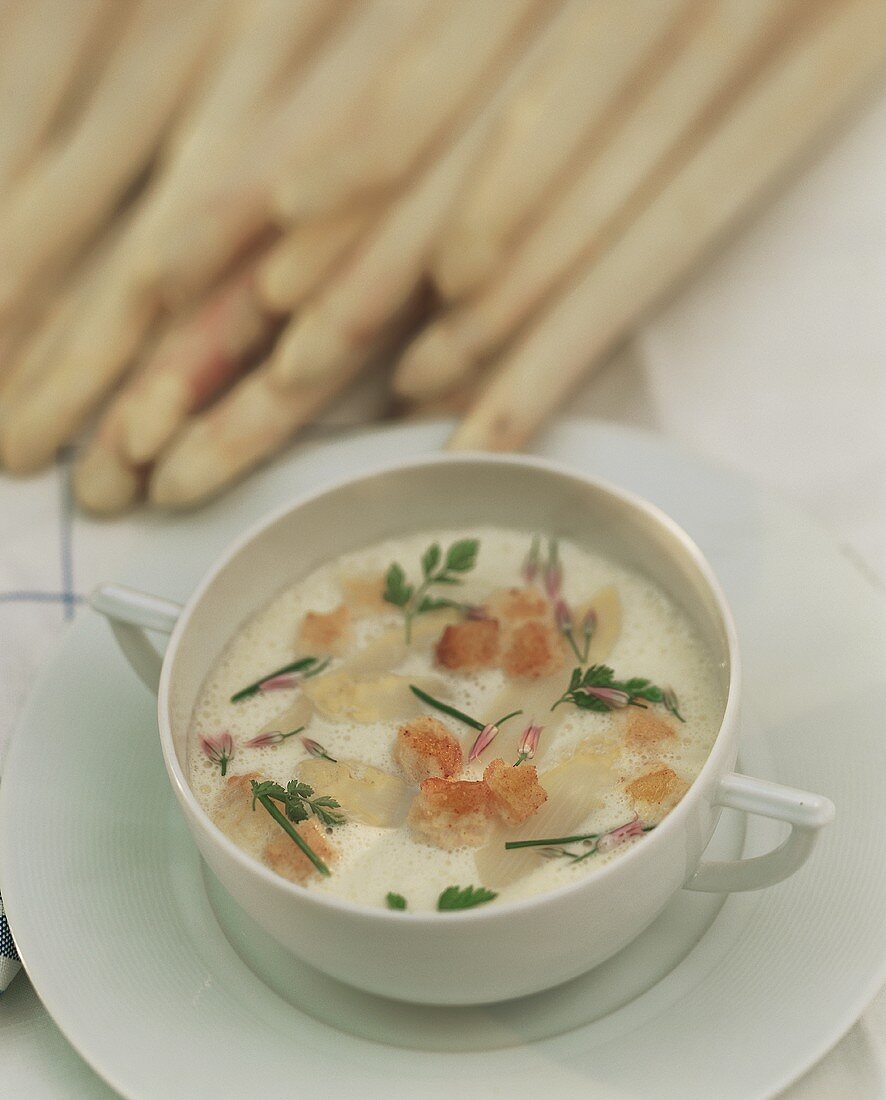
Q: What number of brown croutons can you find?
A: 12